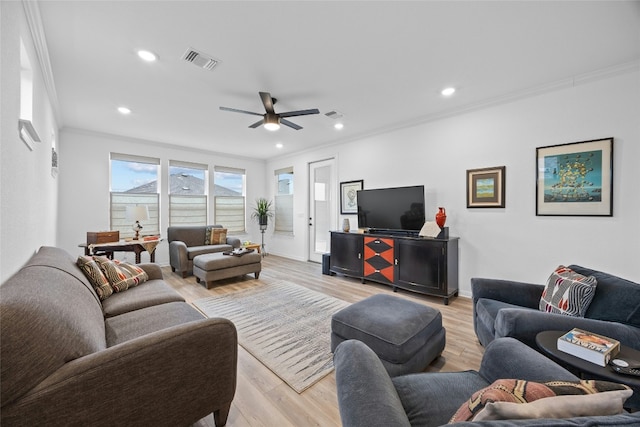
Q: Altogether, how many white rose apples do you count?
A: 0